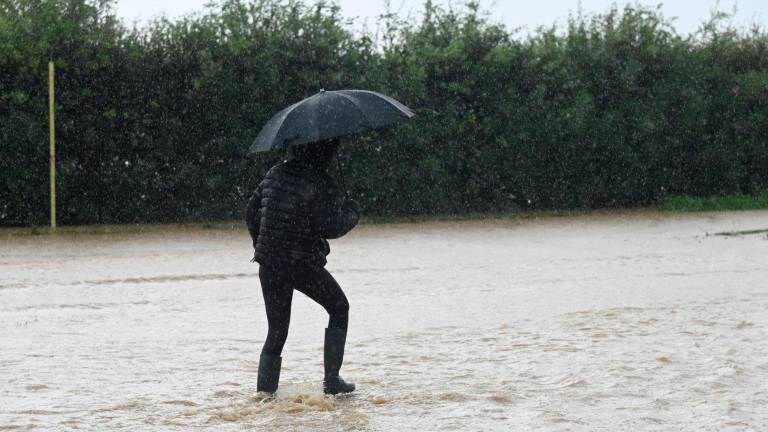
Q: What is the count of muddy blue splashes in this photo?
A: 0